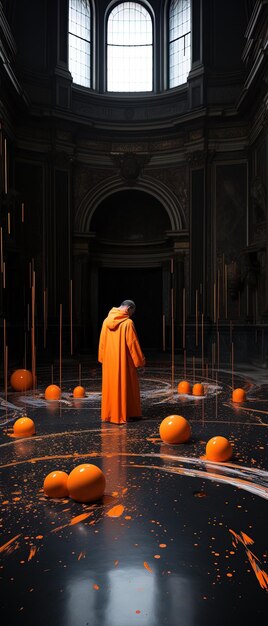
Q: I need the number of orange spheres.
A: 11